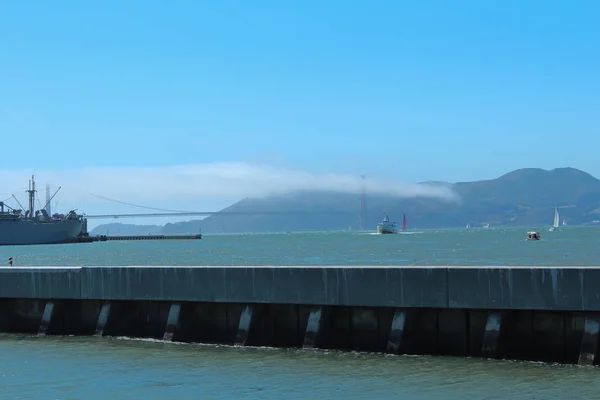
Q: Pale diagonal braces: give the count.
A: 8